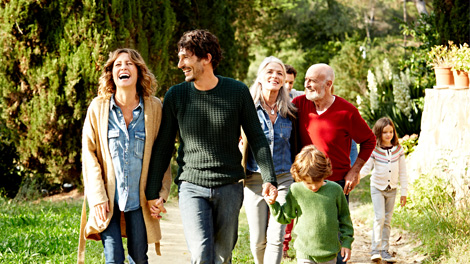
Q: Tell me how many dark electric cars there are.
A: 0